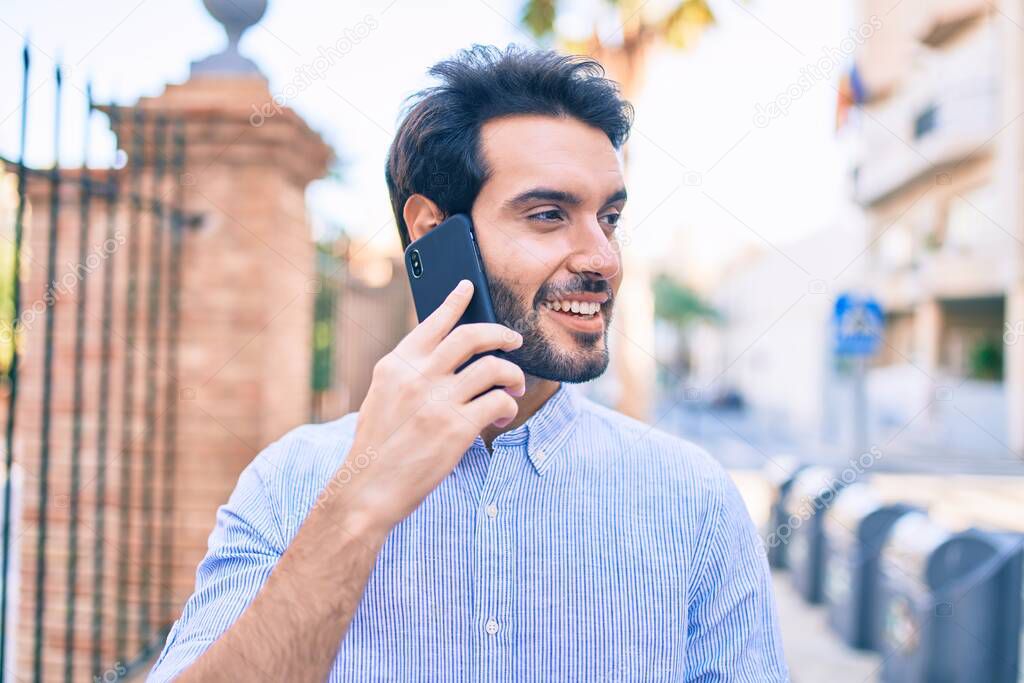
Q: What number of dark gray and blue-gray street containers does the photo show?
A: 4